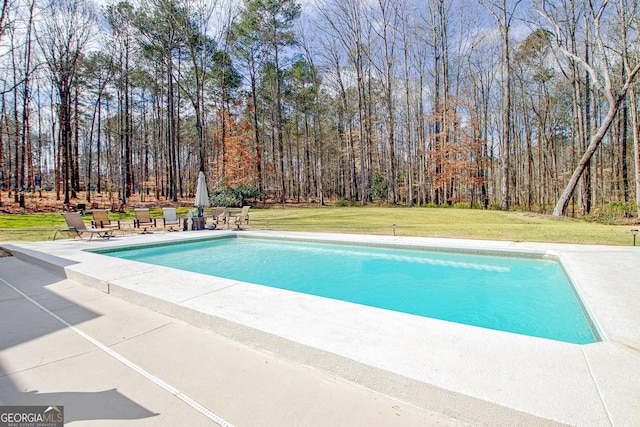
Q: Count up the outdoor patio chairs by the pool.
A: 6